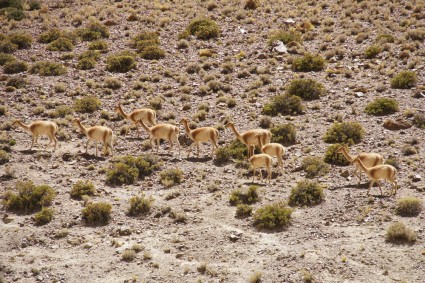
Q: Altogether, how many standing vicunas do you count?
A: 10